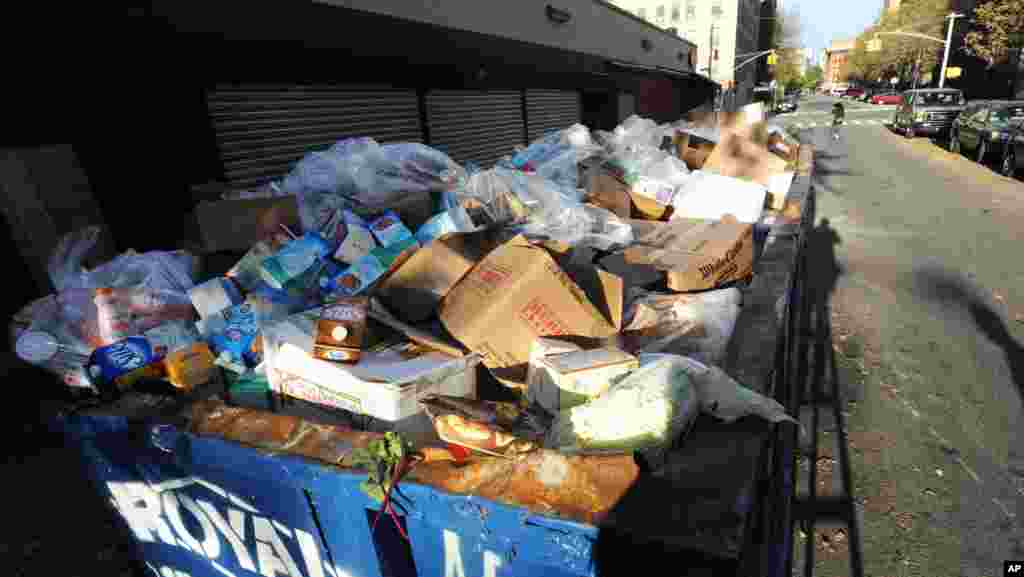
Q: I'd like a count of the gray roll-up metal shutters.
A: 3